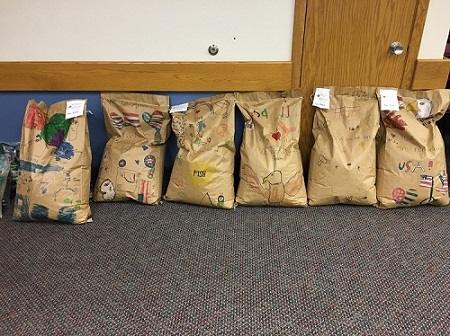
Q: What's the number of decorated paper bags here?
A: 6